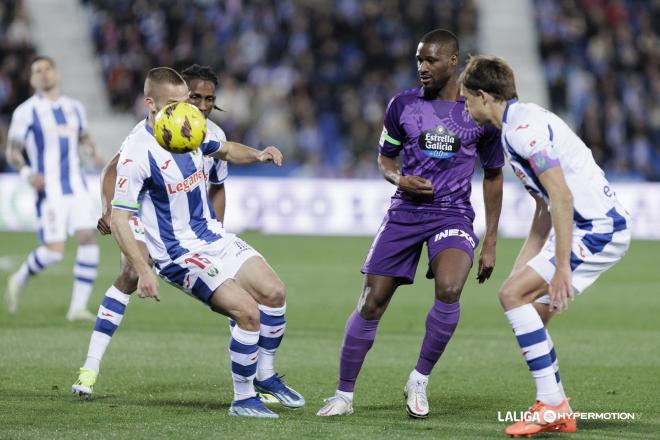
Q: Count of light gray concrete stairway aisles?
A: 2